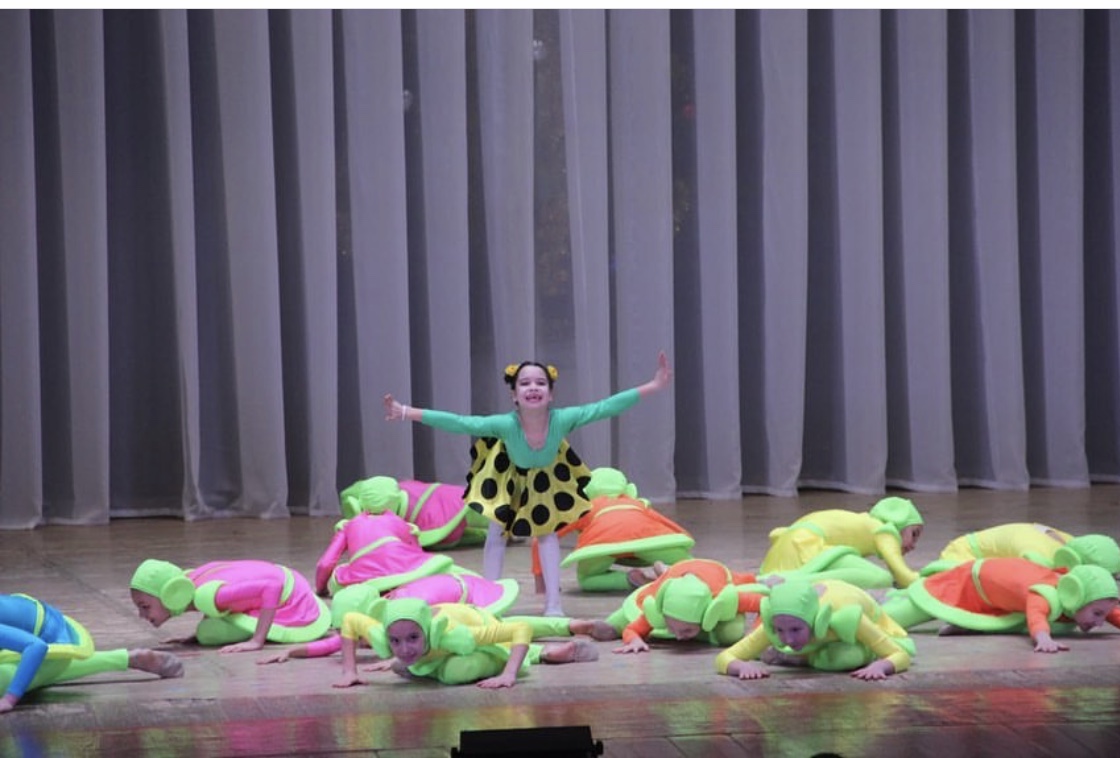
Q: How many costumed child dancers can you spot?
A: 13